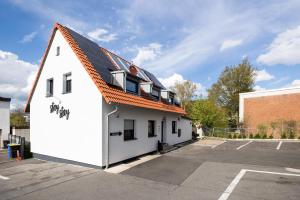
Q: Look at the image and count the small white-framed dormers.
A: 3